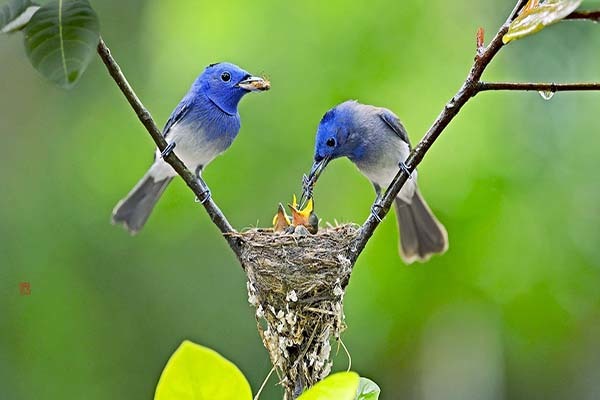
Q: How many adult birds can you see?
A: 2